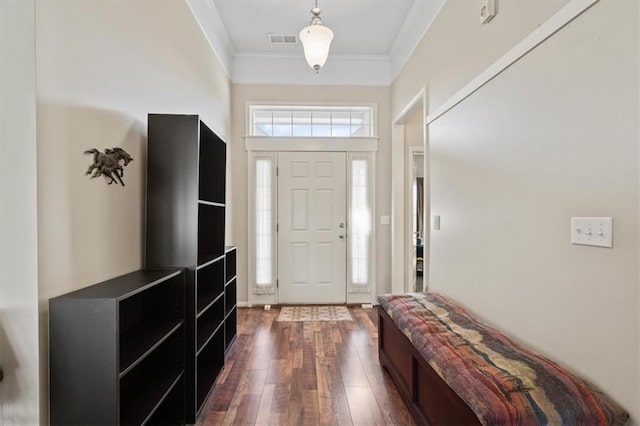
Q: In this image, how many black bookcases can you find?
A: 3